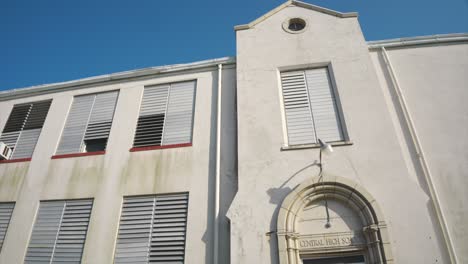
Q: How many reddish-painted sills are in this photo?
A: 3